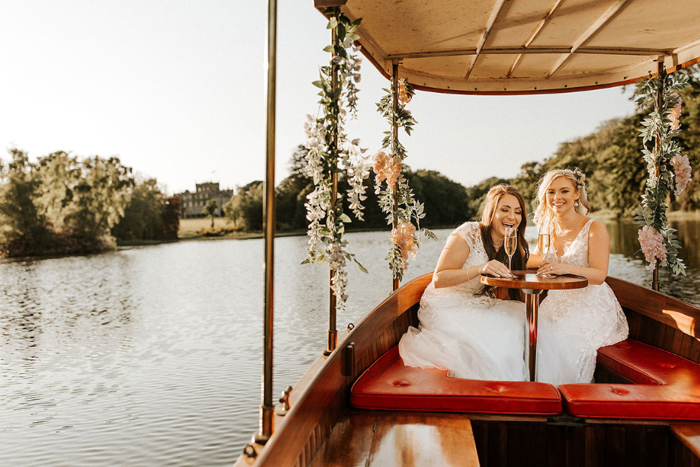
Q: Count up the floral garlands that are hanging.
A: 3